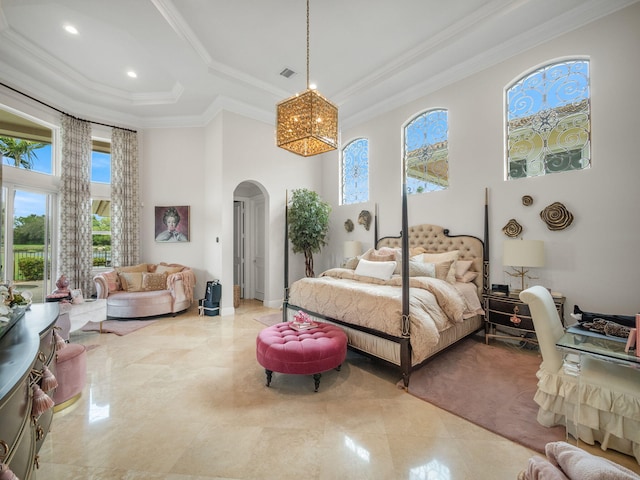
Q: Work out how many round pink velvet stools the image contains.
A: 2